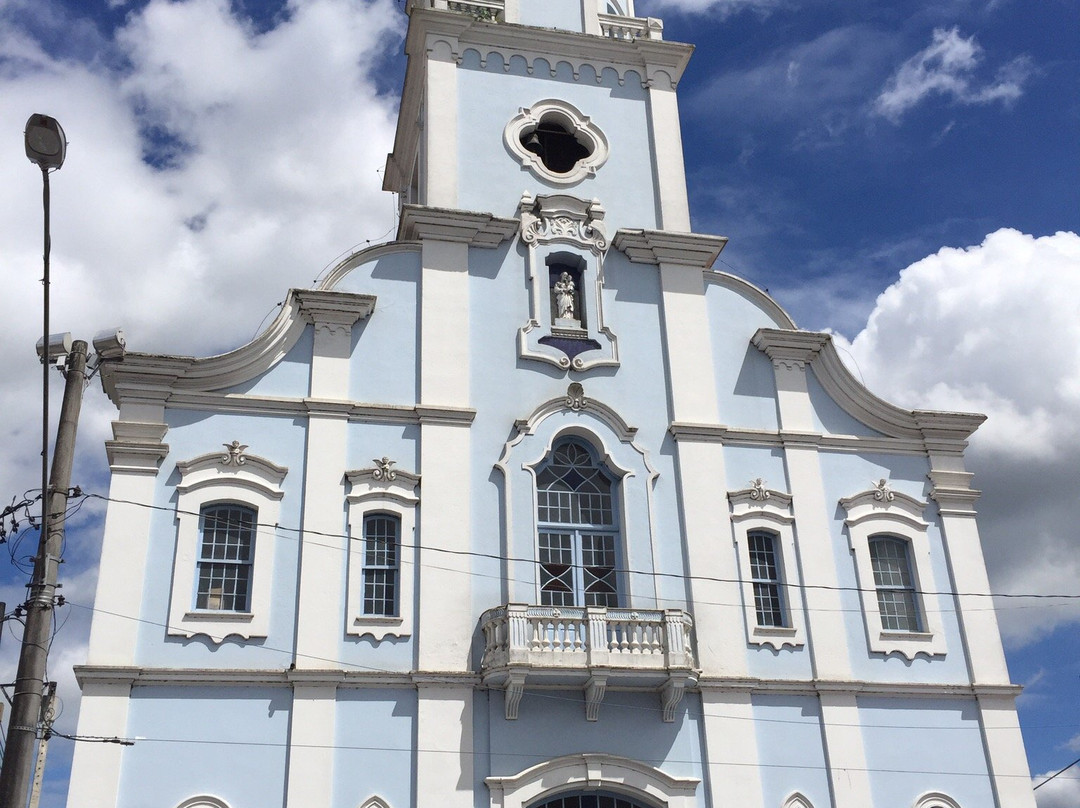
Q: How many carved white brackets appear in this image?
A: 3